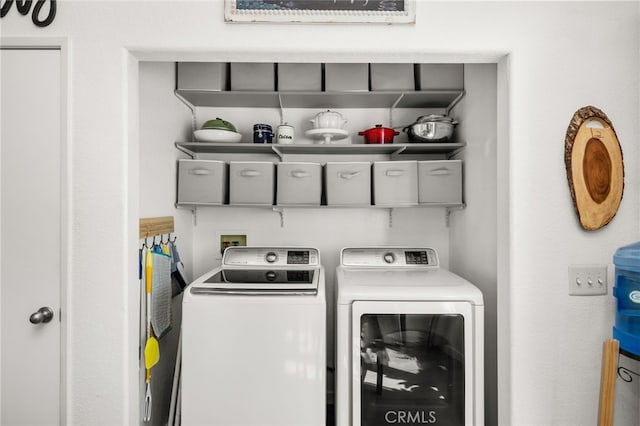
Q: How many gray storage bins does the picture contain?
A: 12